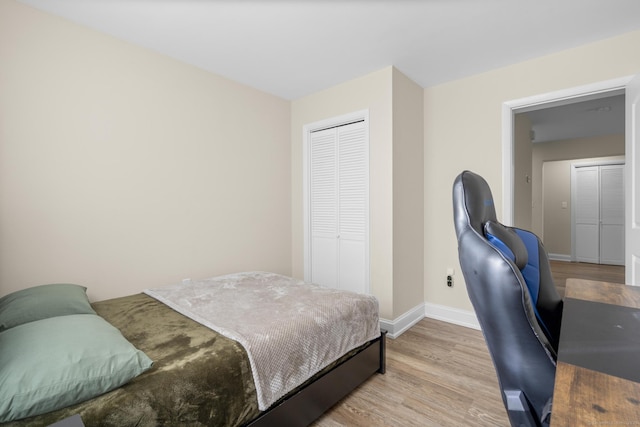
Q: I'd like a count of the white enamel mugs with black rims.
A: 0